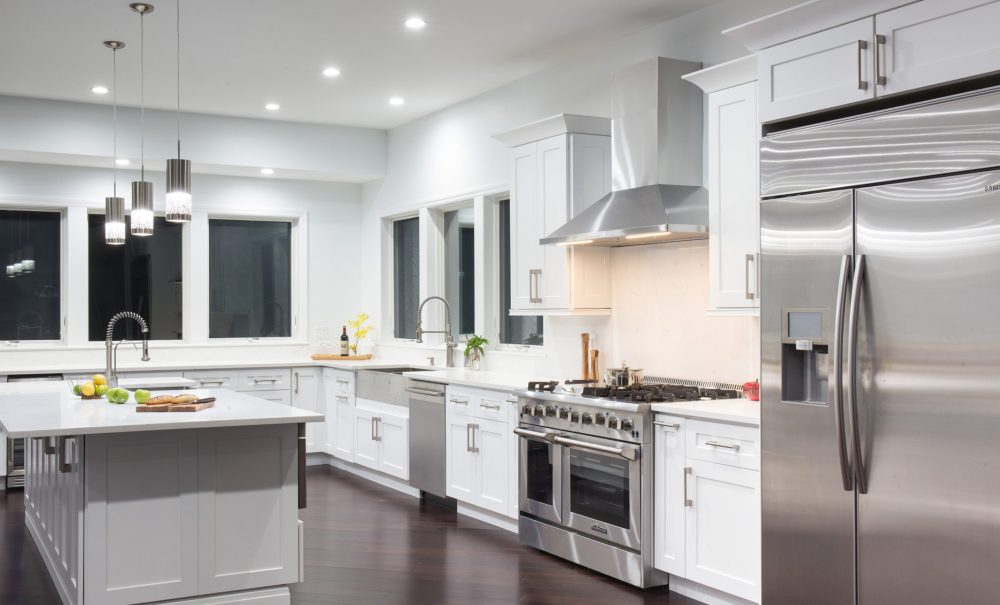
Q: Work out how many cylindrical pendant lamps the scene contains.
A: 3